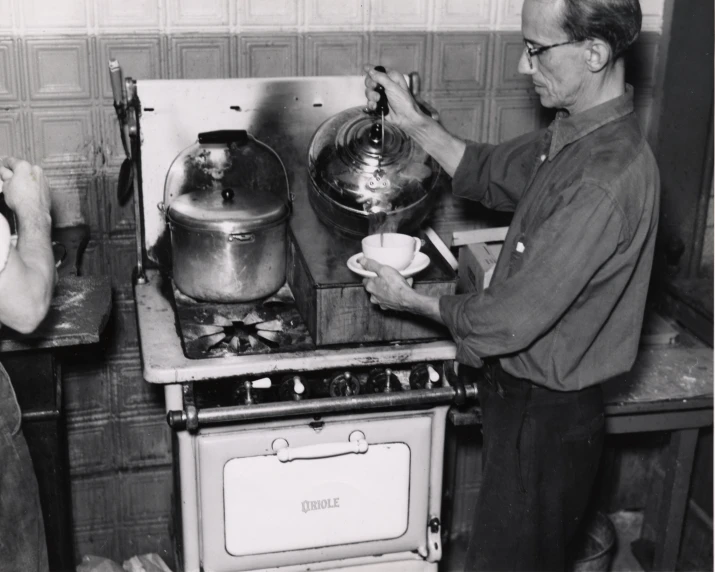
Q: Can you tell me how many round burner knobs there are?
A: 5